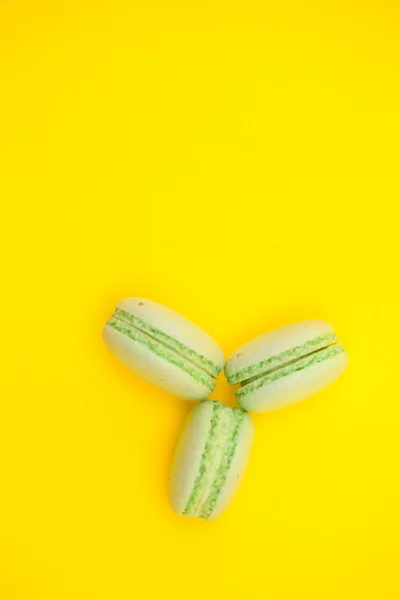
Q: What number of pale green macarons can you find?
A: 3